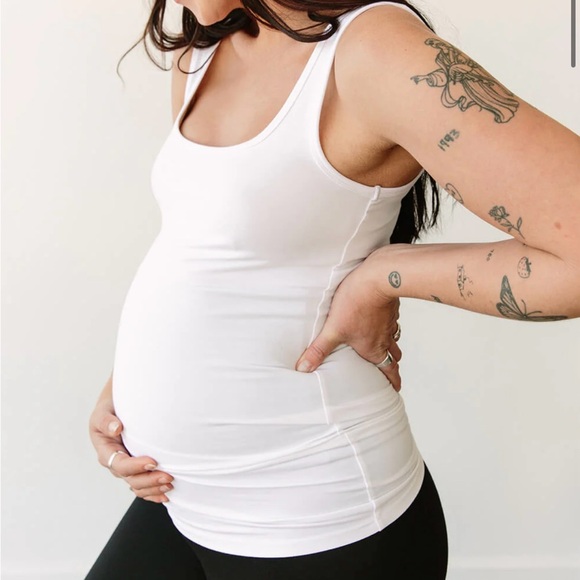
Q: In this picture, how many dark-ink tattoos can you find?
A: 10